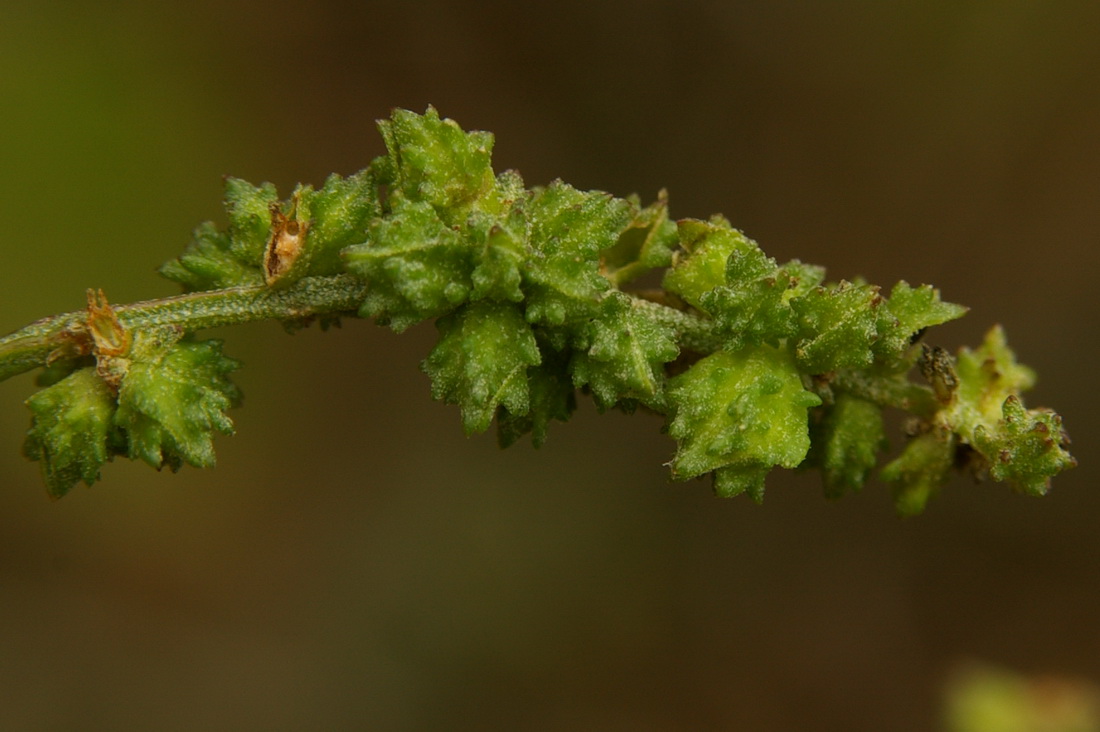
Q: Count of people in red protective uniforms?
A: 0